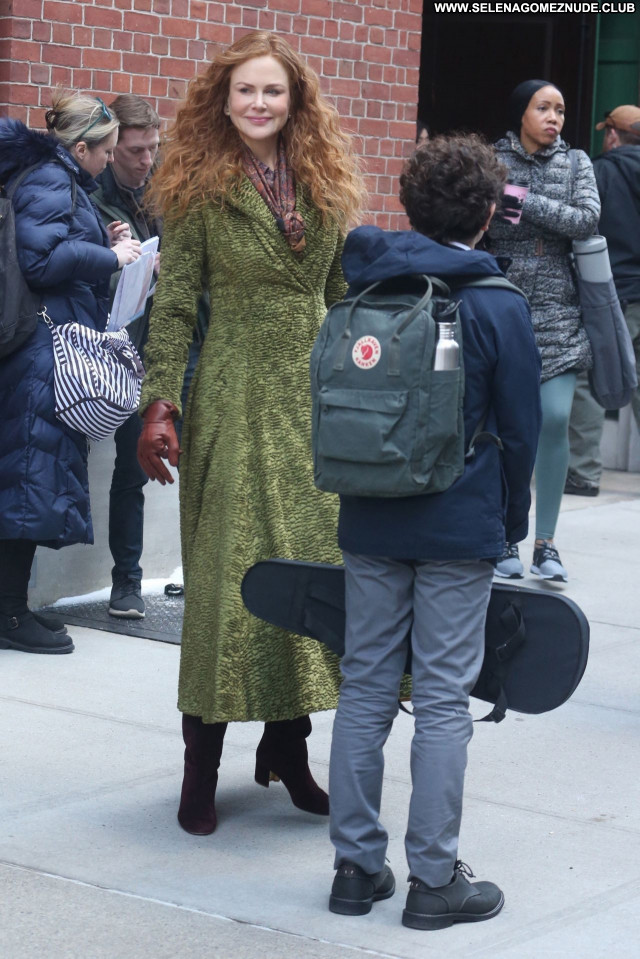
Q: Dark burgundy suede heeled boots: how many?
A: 2